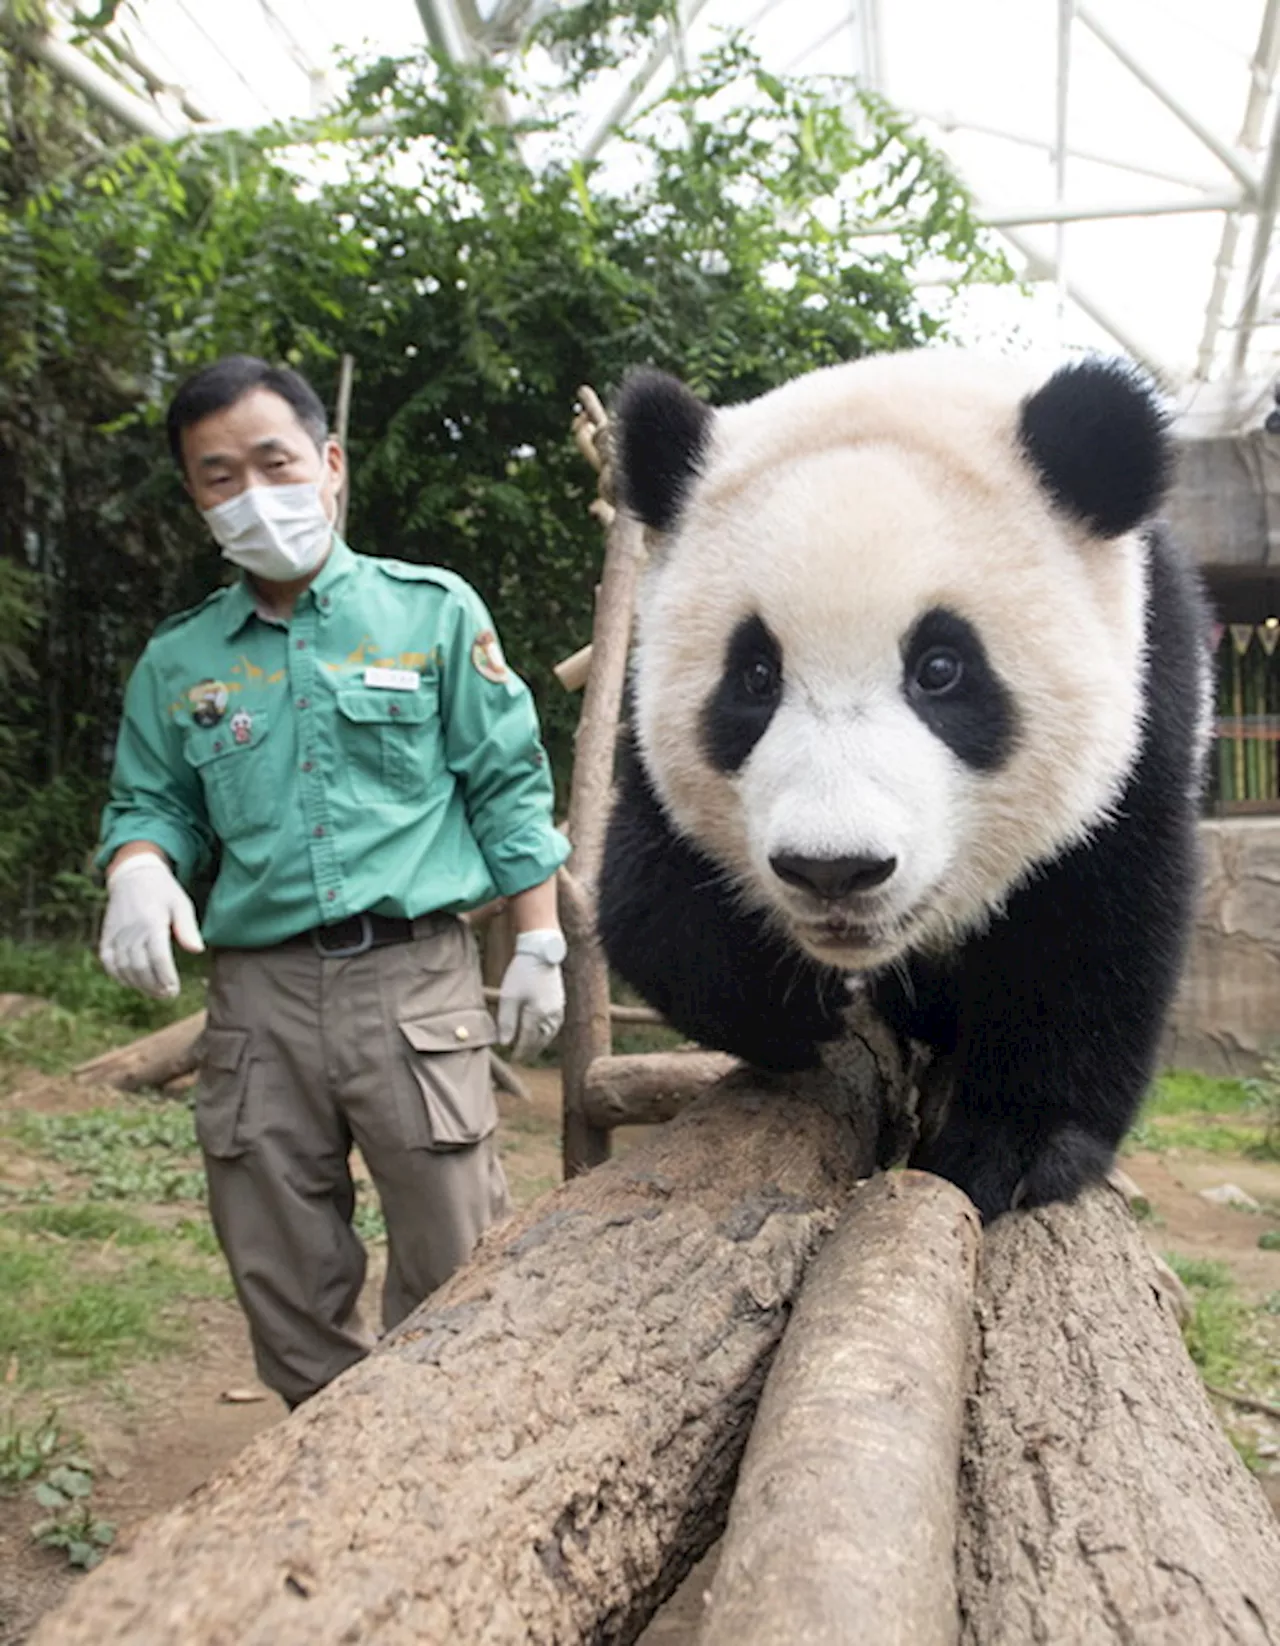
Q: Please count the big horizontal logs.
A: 3